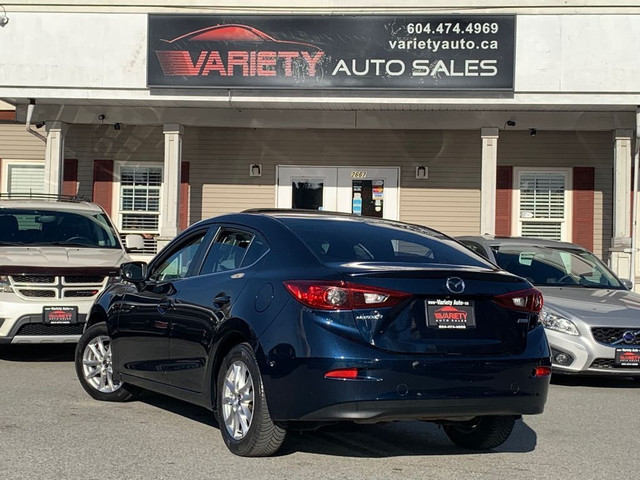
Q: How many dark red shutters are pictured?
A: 5